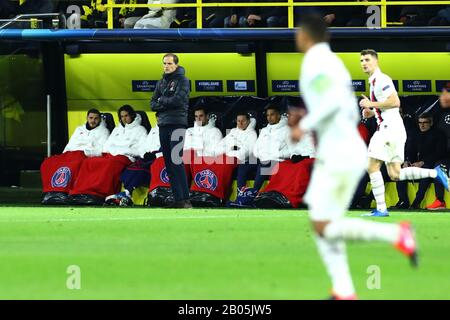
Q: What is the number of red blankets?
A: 5